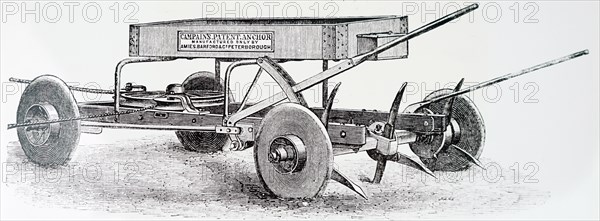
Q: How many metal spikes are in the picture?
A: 7